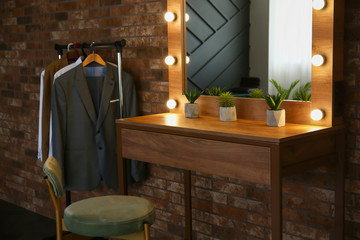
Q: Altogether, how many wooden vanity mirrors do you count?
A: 1